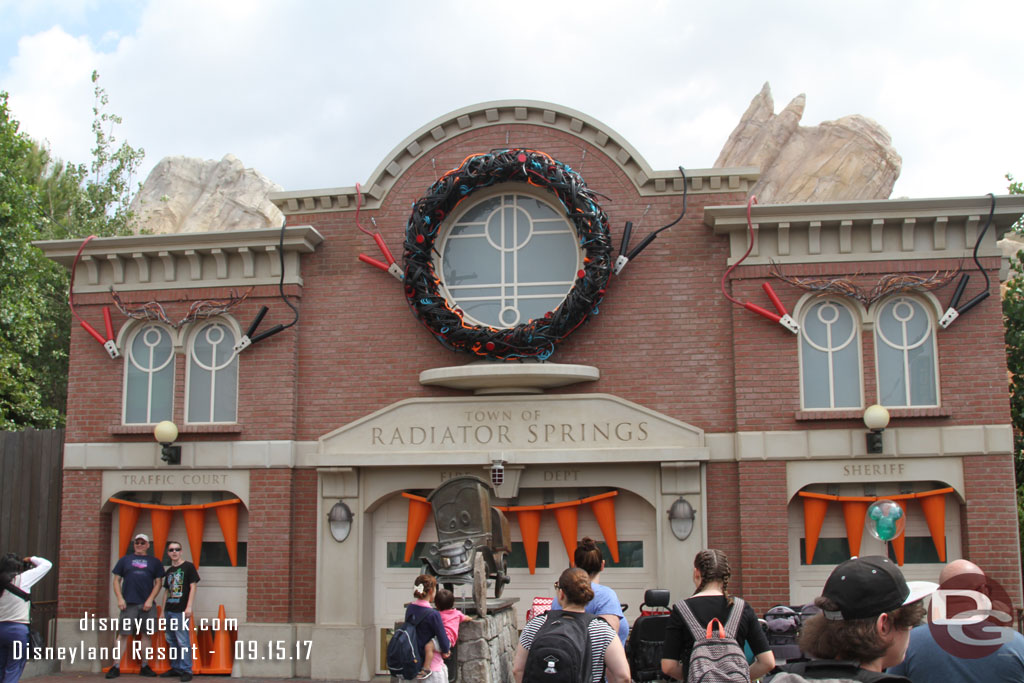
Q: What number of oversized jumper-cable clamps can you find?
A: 6